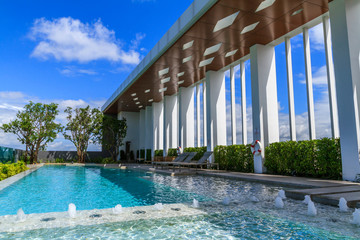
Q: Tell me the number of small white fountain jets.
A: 13